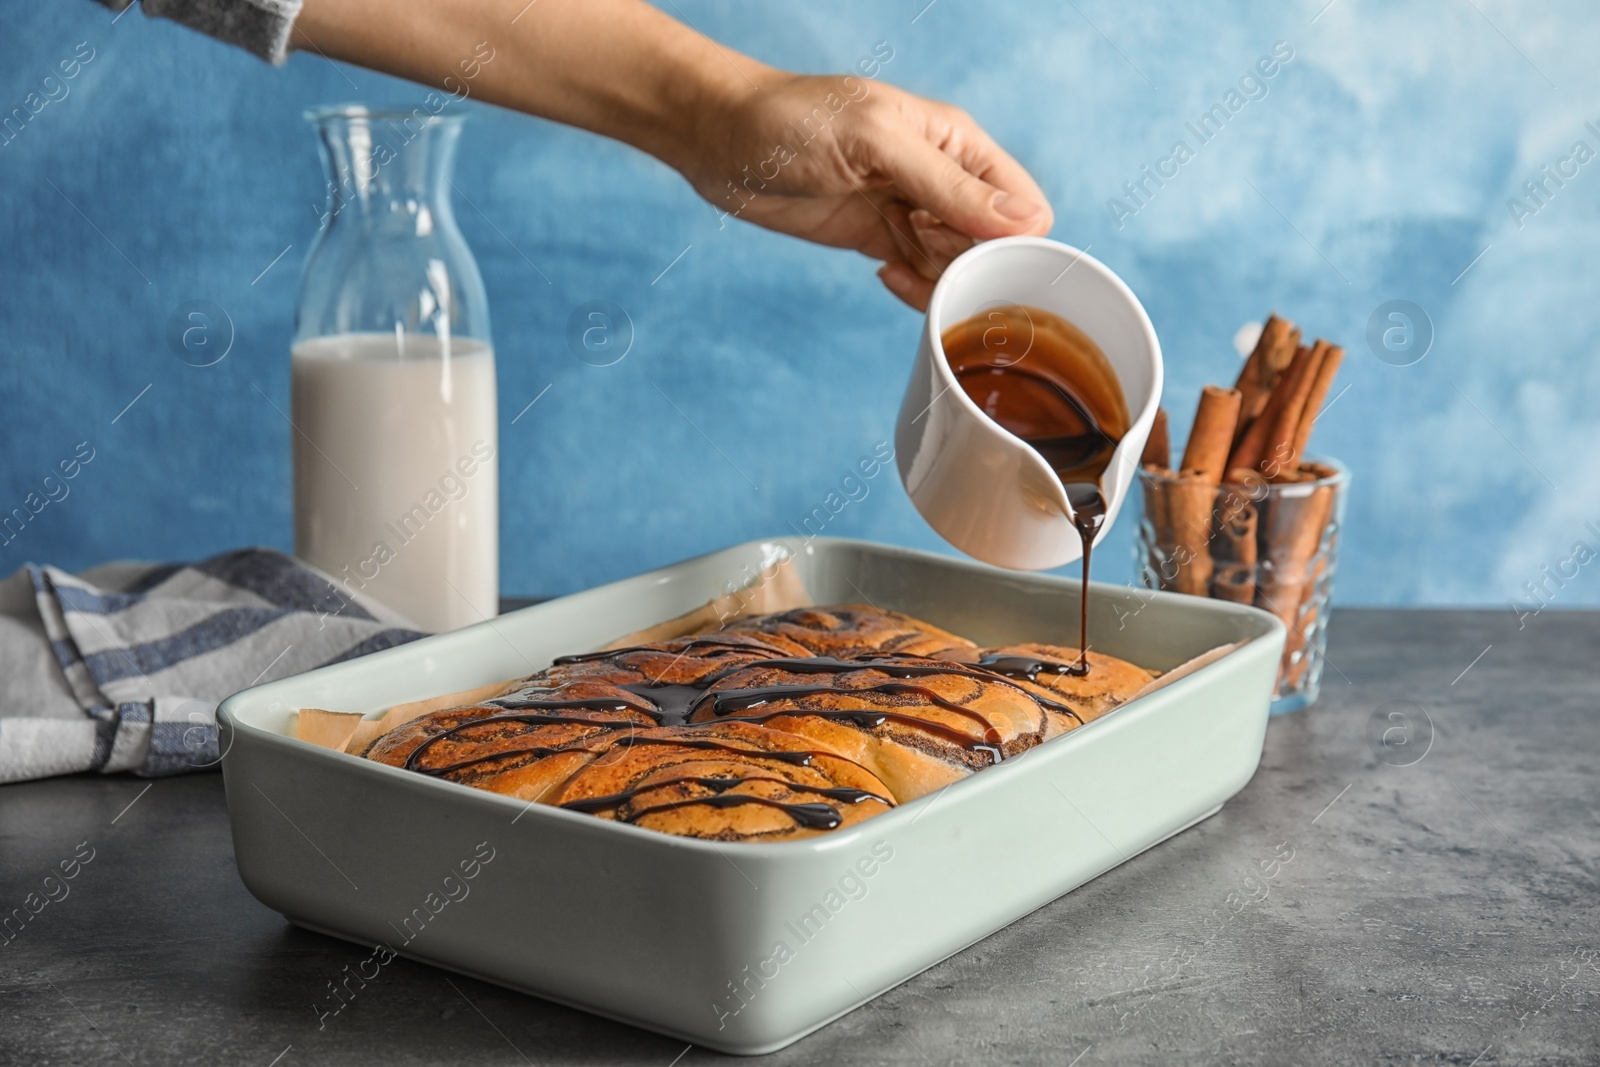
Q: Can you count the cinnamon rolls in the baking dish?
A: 6